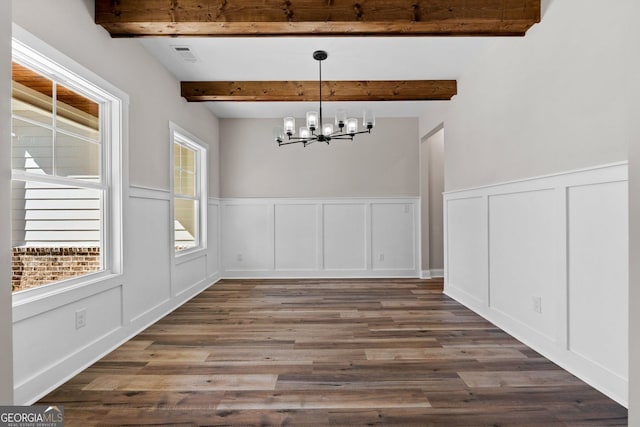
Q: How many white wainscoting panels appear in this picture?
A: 11